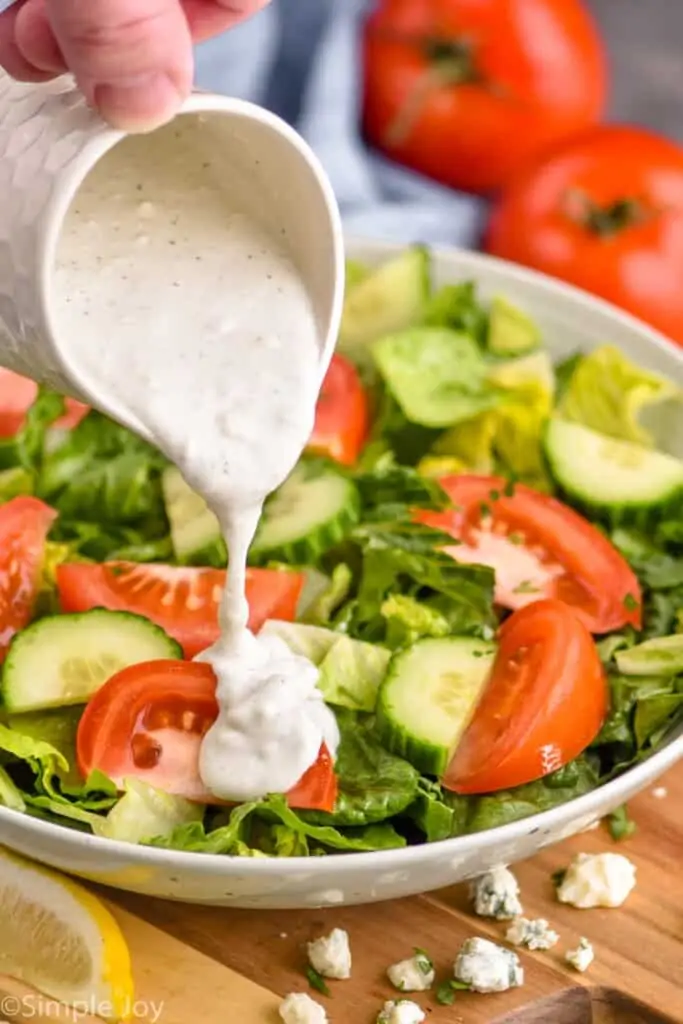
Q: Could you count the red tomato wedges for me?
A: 7